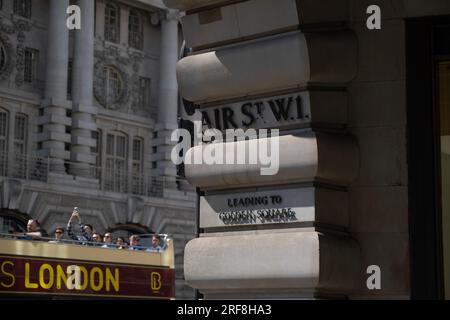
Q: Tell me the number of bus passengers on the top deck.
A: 8